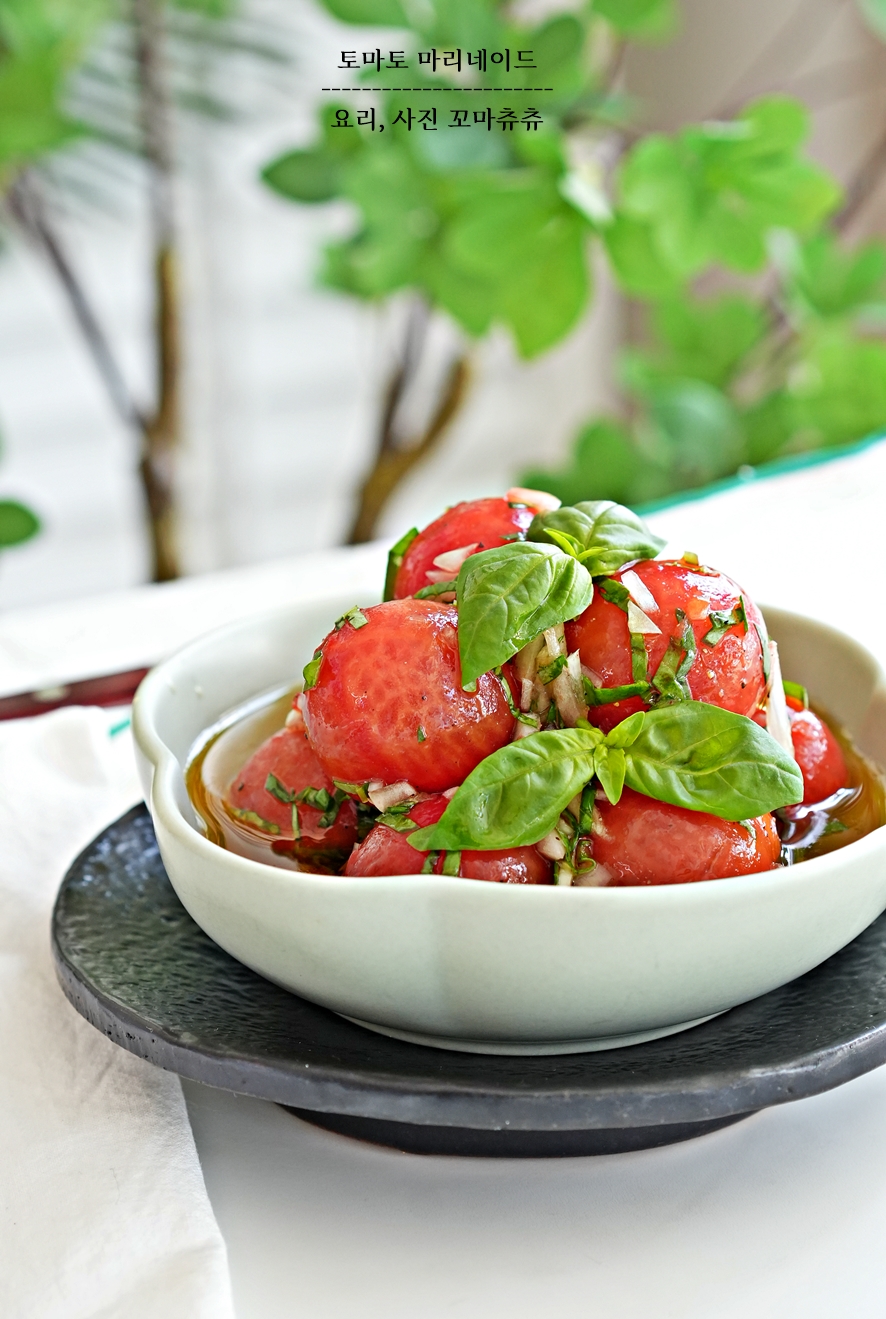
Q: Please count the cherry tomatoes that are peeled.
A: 7